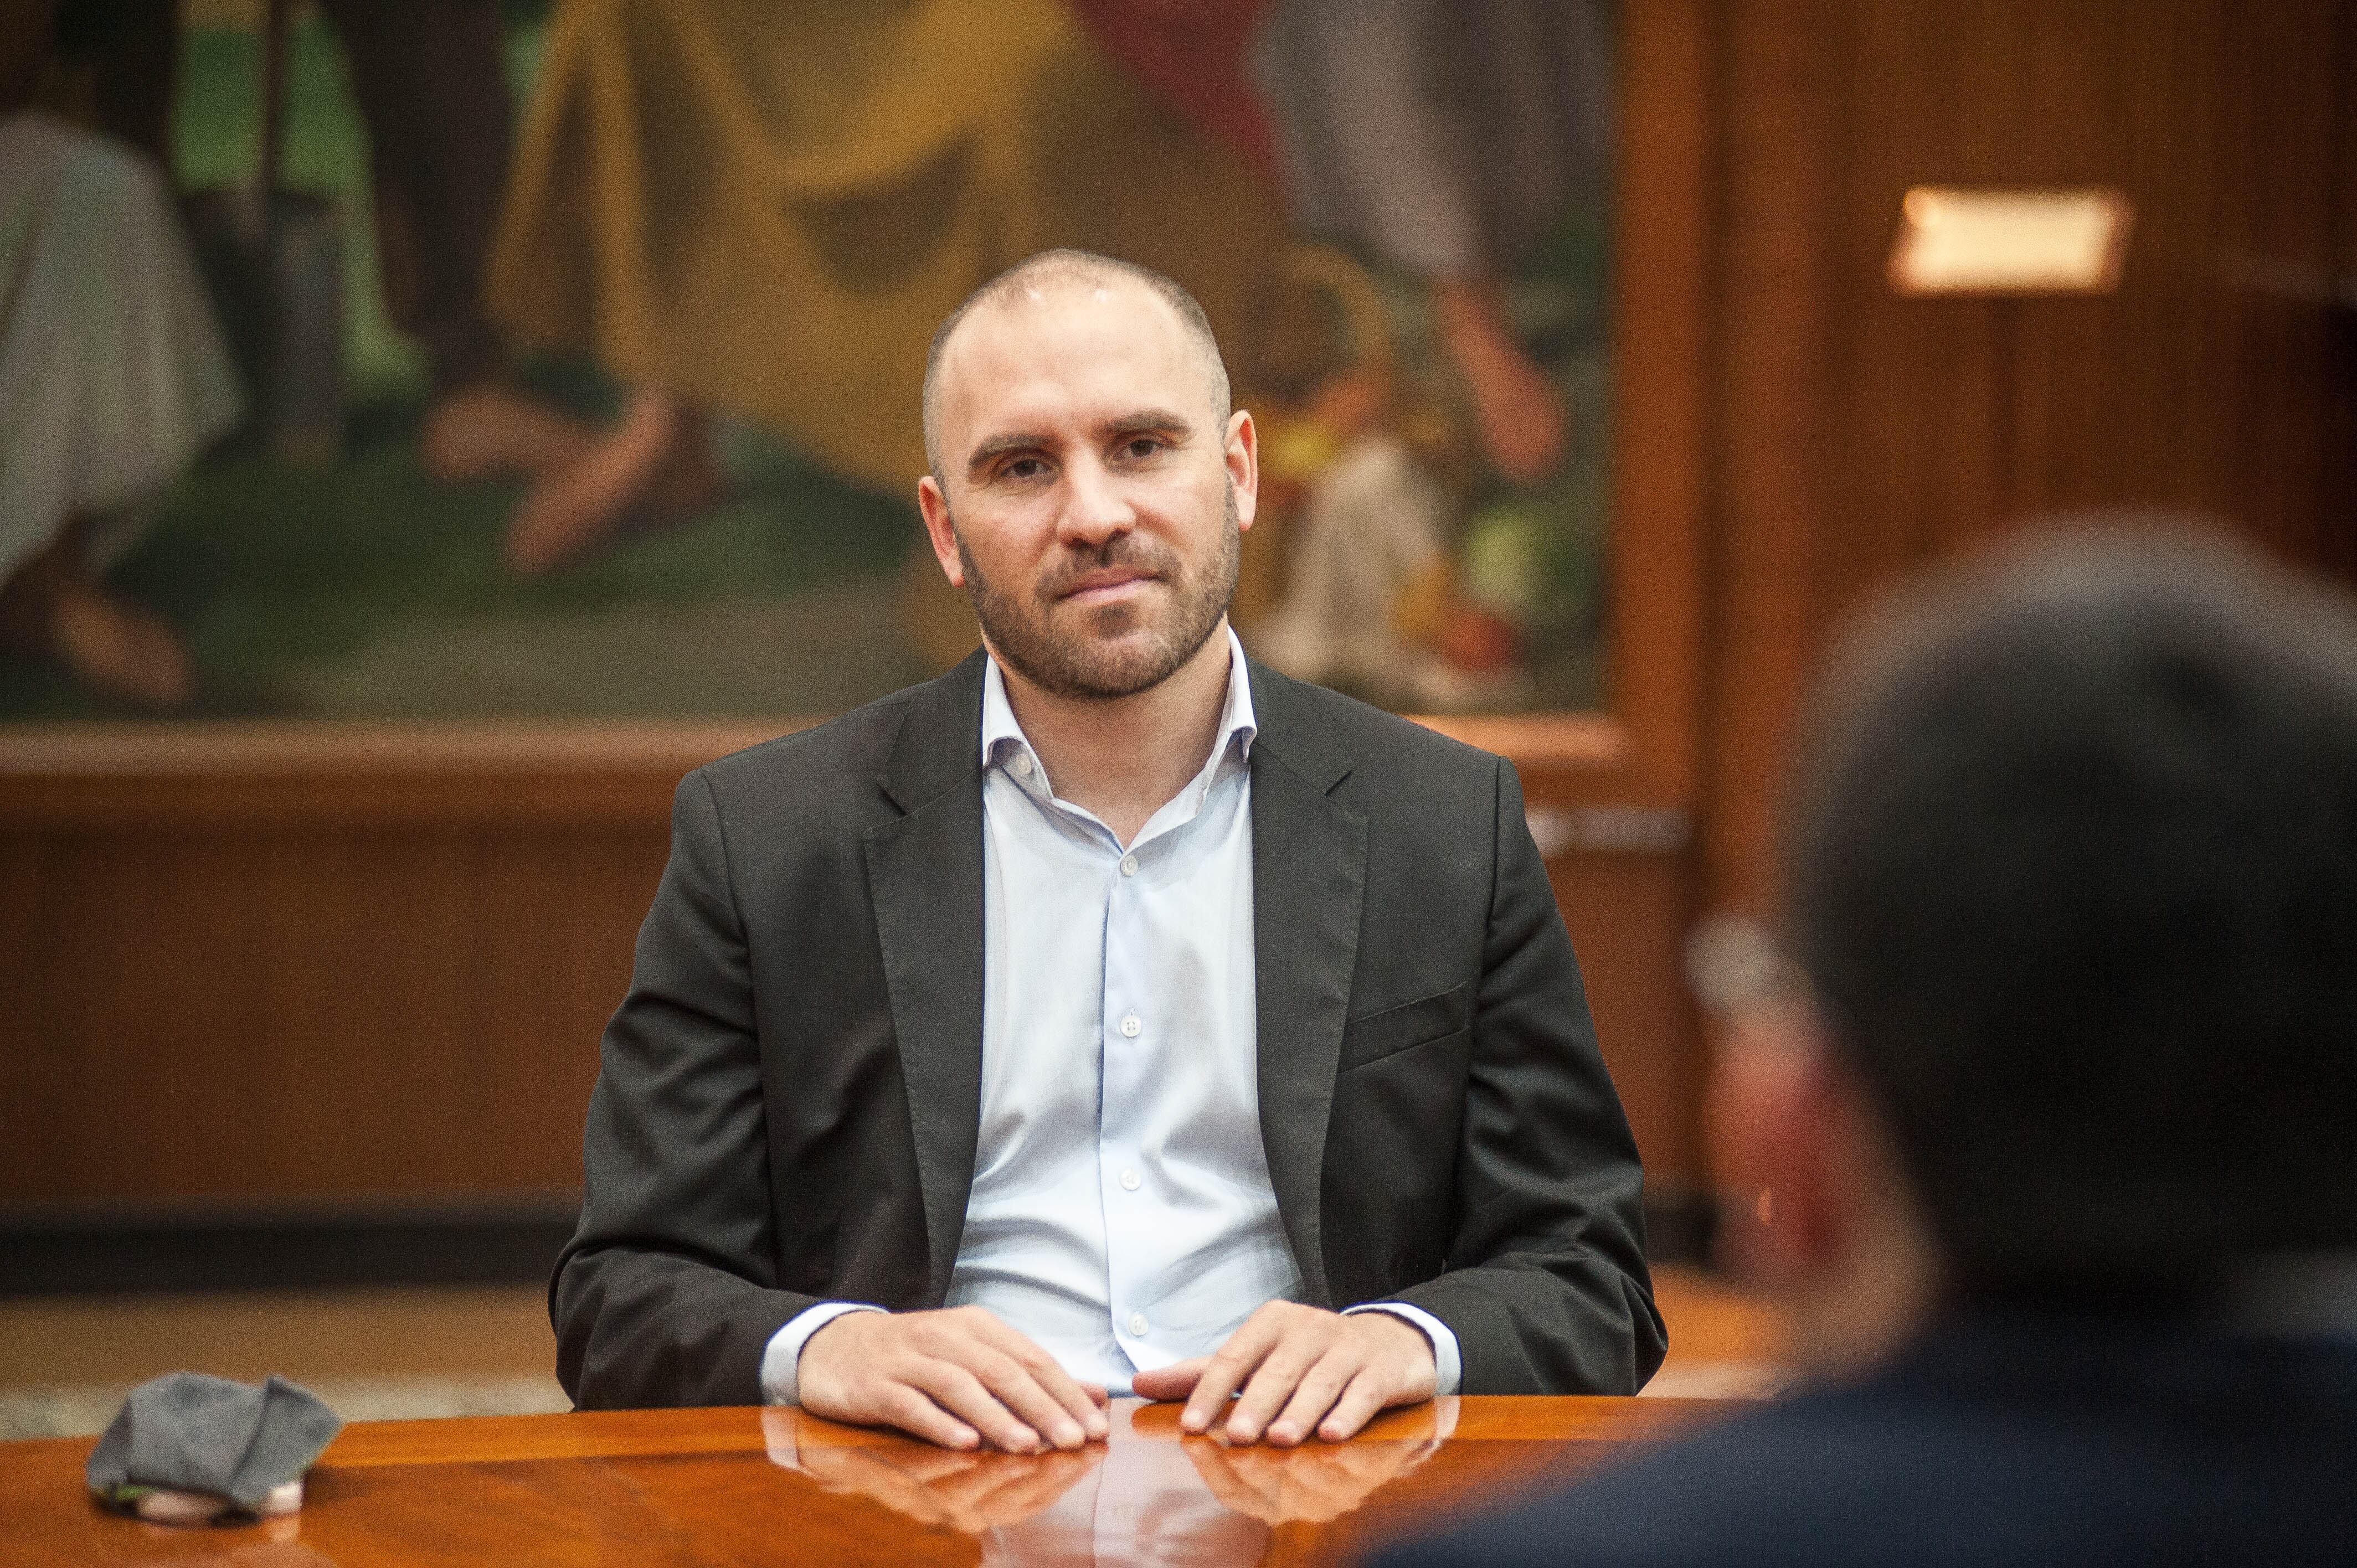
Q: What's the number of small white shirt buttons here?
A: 5